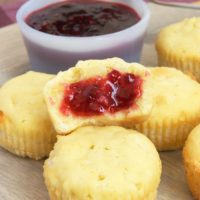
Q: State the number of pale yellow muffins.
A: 6